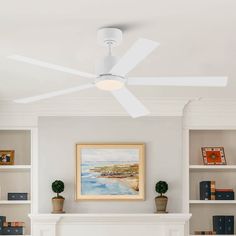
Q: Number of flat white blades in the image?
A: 5